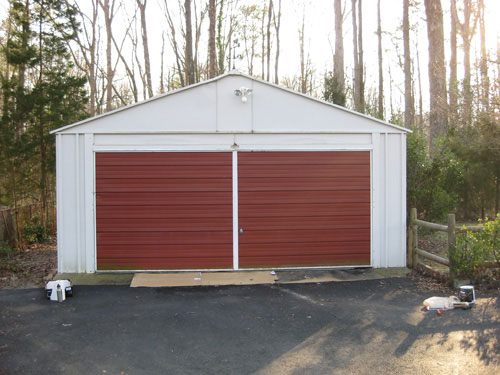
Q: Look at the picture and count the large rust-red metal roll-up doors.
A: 2